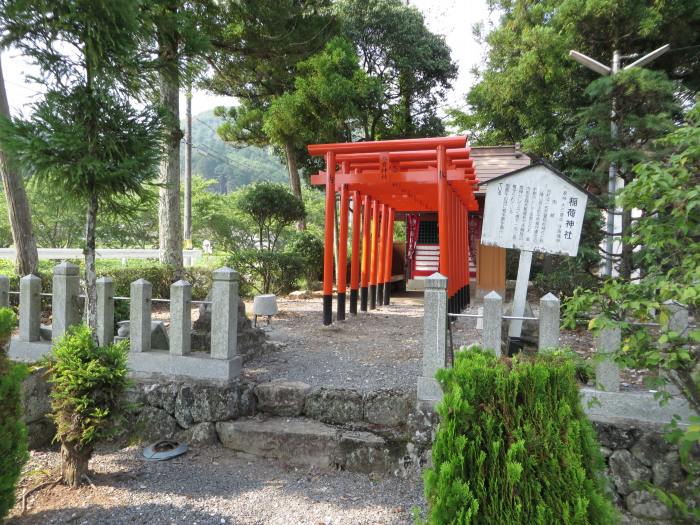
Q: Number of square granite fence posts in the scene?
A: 12